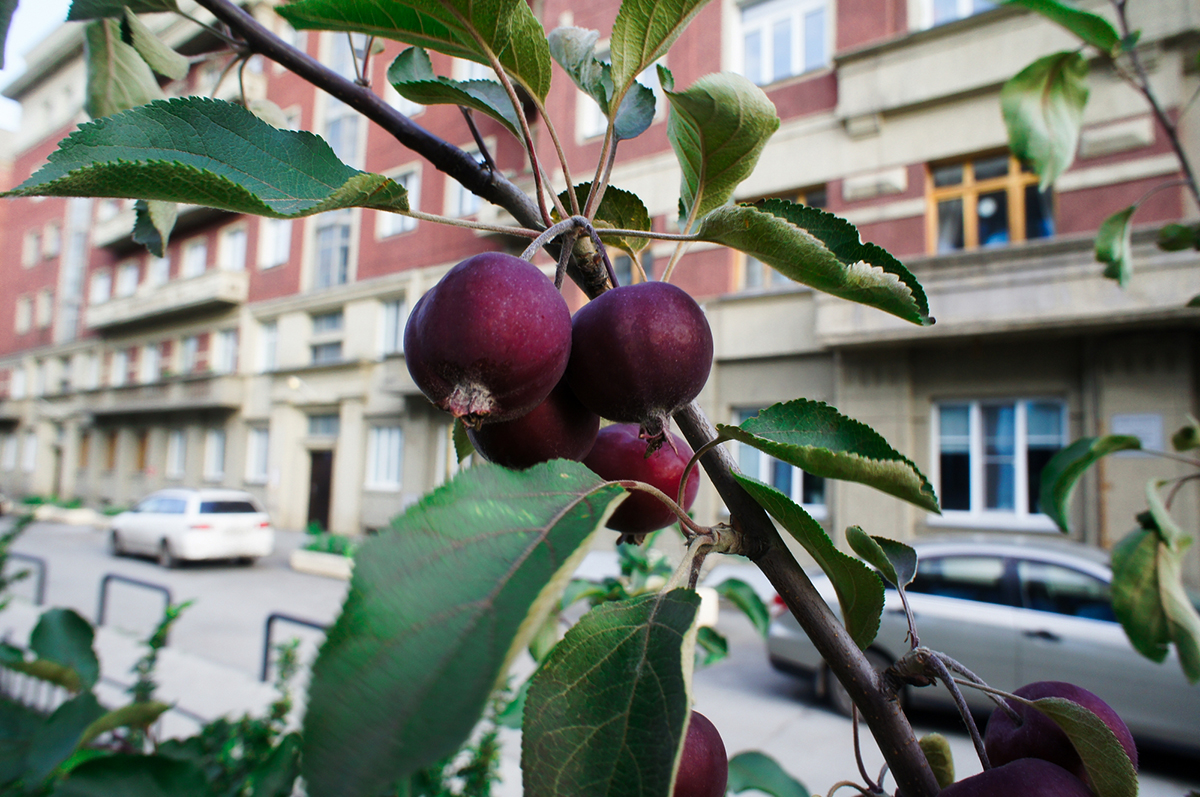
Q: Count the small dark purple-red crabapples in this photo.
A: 7